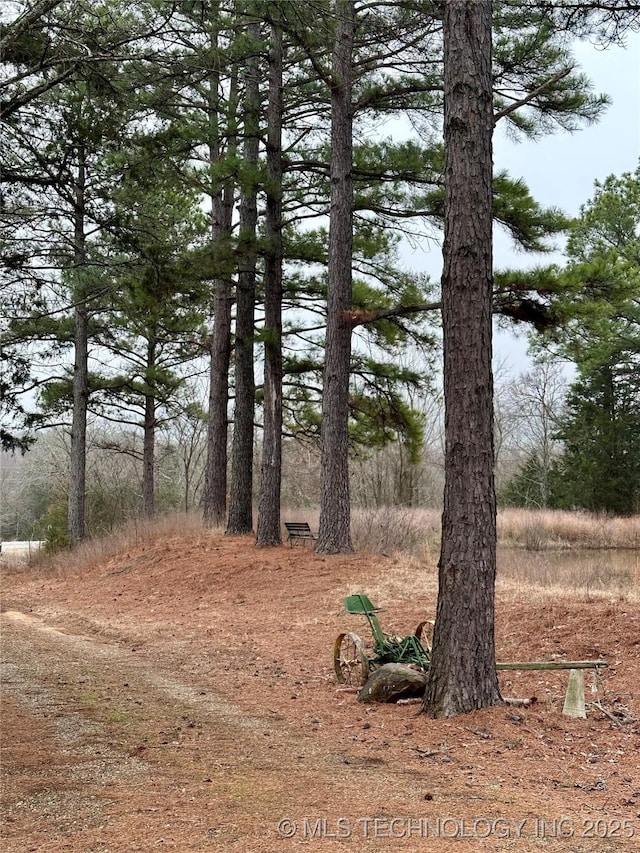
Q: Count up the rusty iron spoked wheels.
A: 2